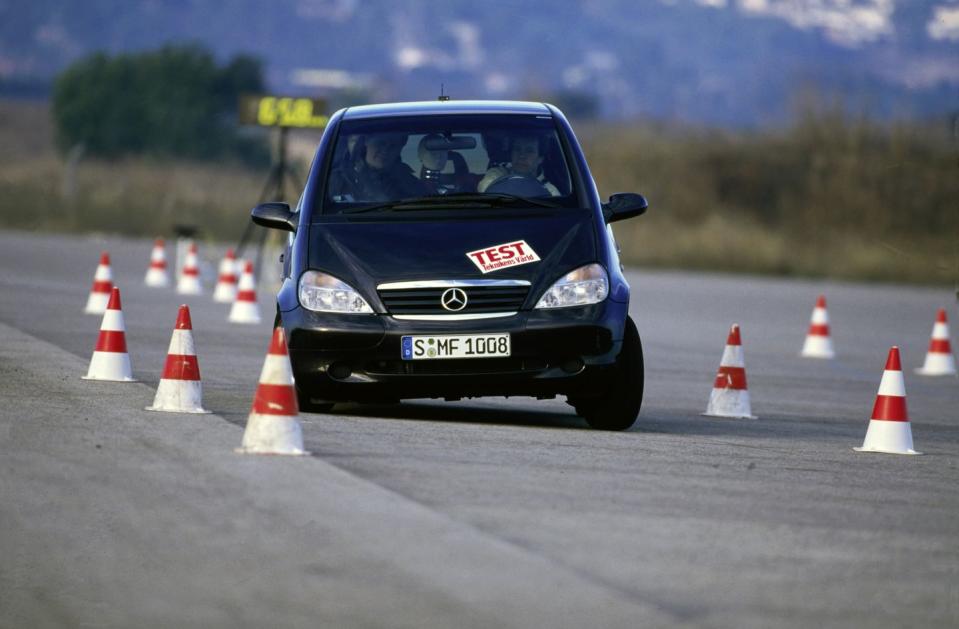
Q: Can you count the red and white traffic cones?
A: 12